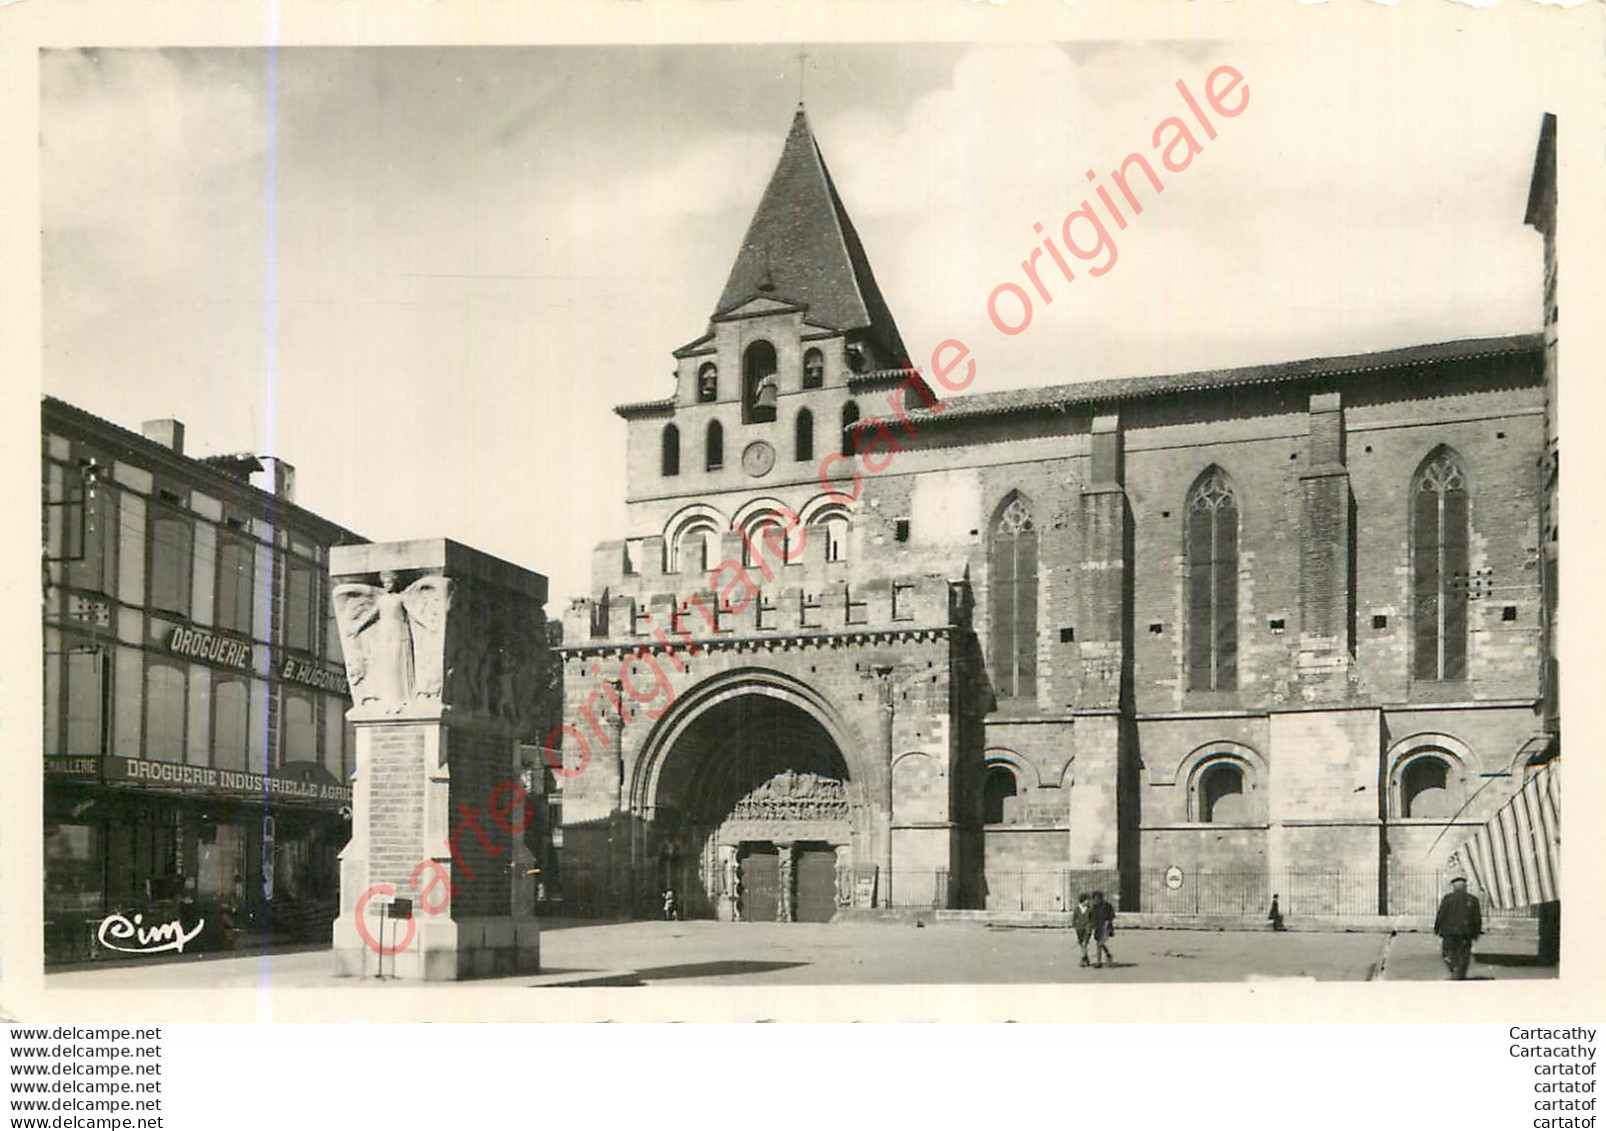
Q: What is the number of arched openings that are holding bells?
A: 3